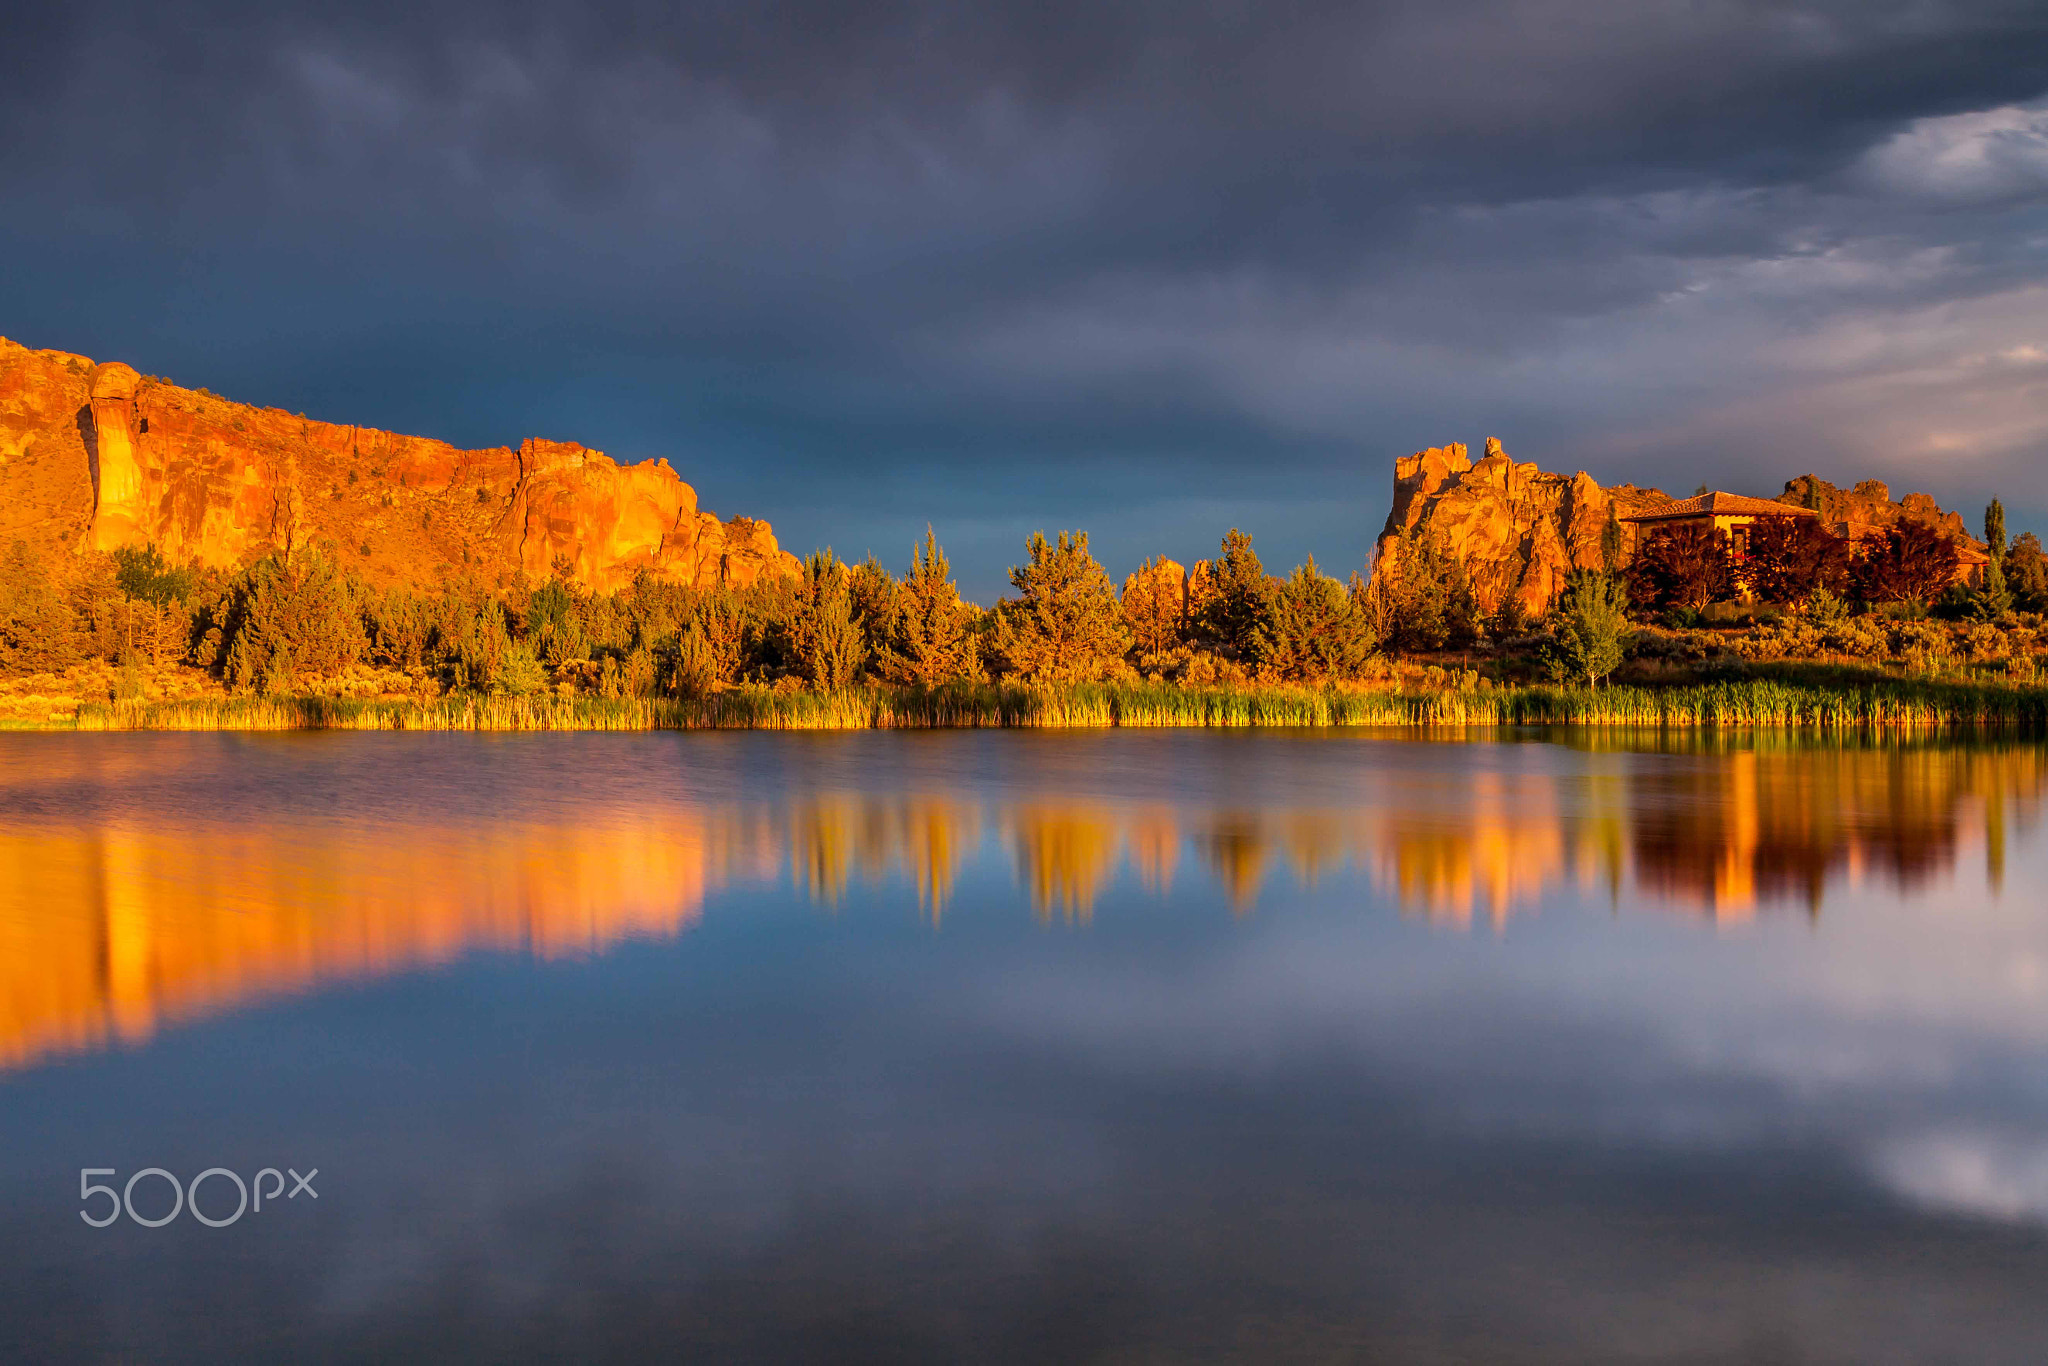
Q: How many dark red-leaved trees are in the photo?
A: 3